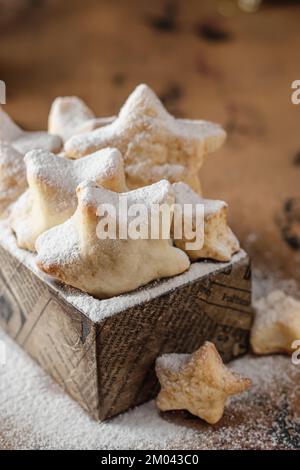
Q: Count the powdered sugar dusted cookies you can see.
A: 9